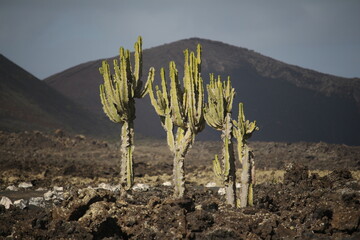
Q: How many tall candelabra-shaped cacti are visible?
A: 4